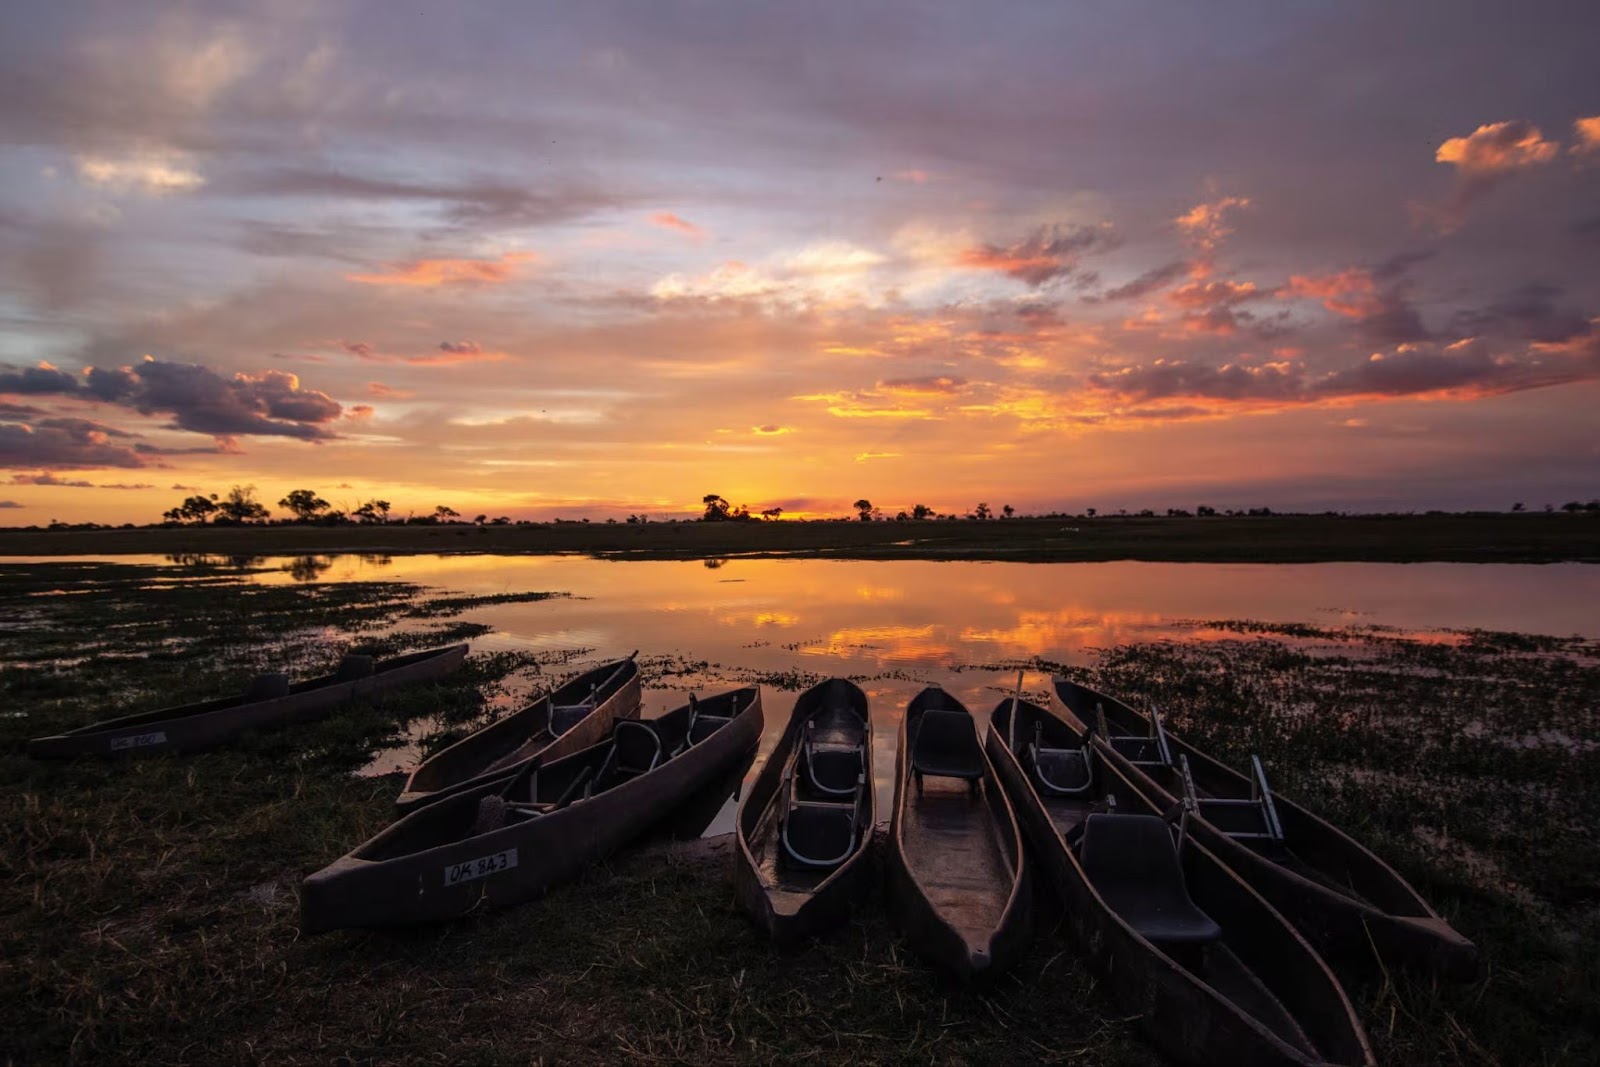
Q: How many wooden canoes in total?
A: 7